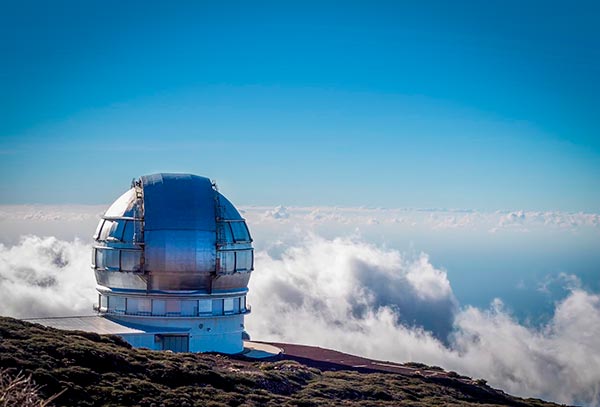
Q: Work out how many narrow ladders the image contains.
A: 2